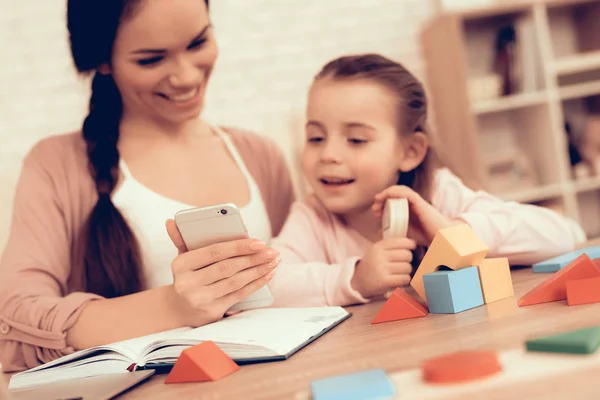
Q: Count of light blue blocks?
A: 3